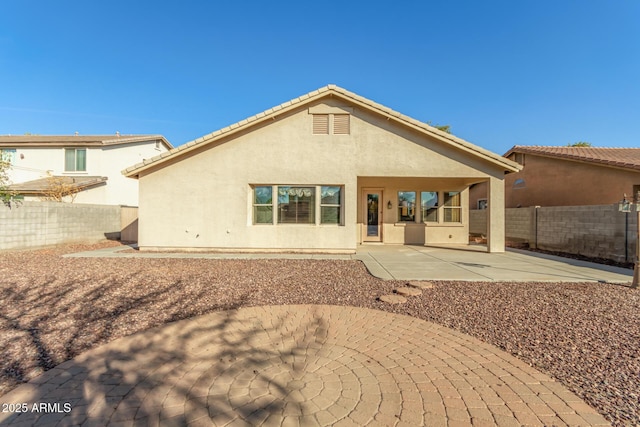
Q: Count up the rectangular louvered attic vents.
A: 2